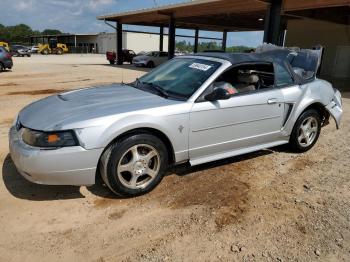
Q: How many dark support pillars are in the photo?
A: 6